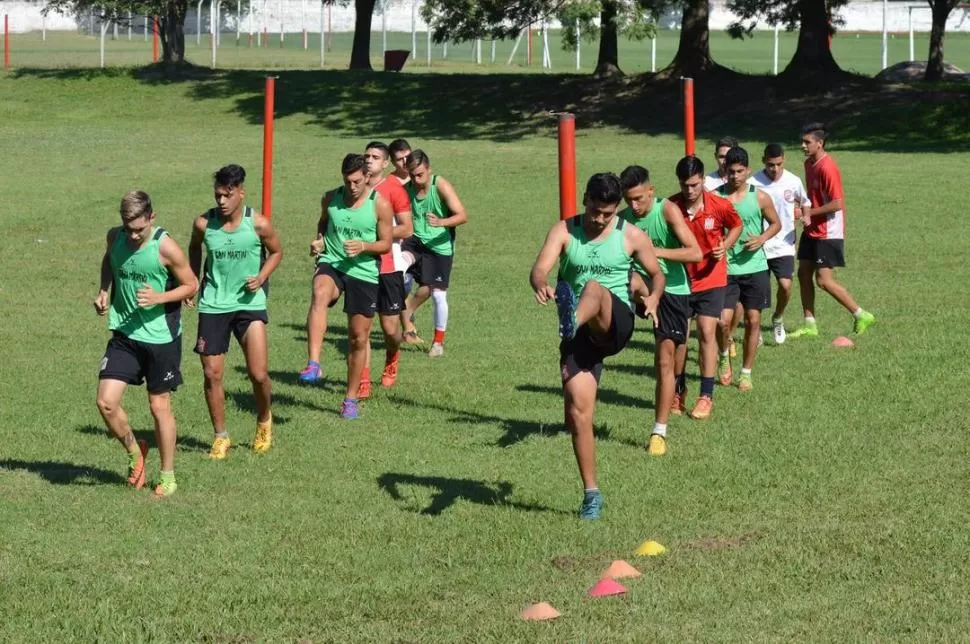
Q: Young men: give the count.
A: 13